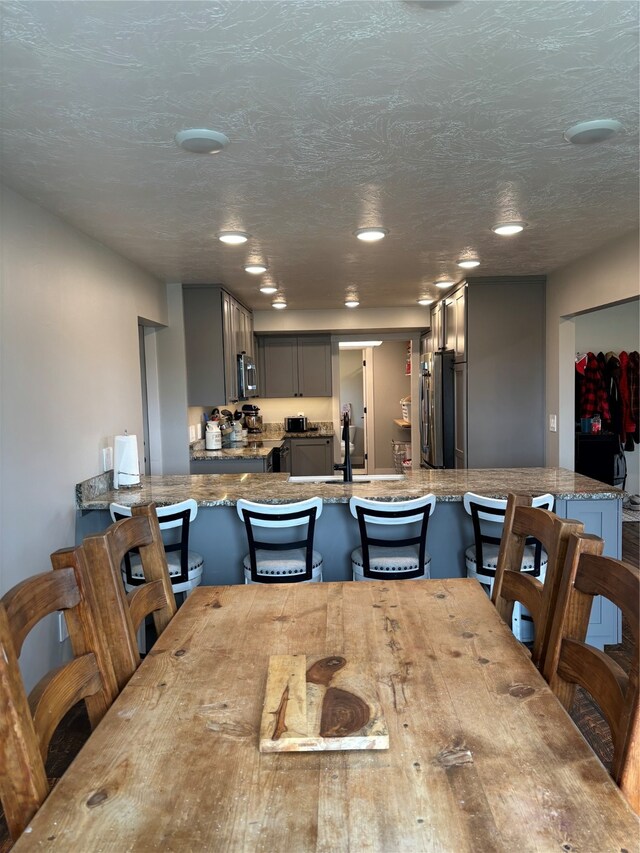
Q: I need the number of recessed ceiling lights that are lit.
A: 10